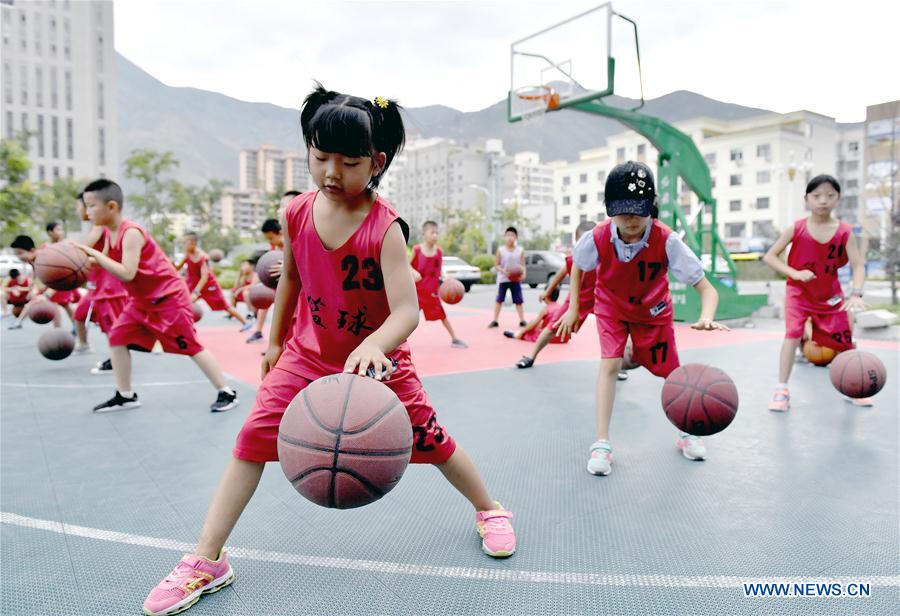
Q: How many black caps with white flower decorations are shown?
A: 1